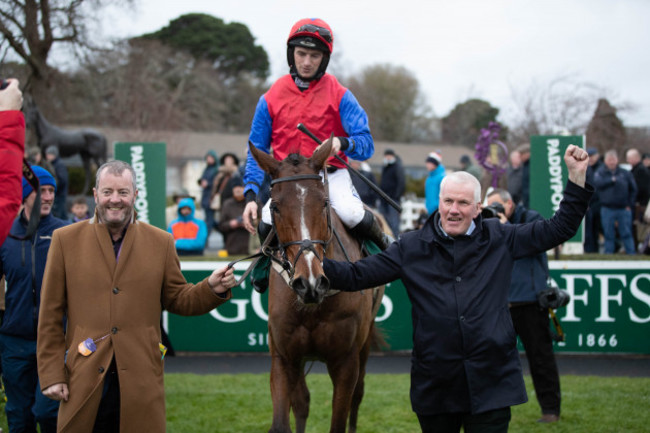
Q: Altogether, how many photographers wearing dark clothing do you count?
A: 1